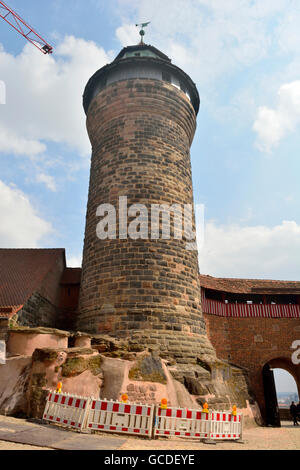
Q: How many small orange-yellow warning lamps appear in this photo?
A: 5